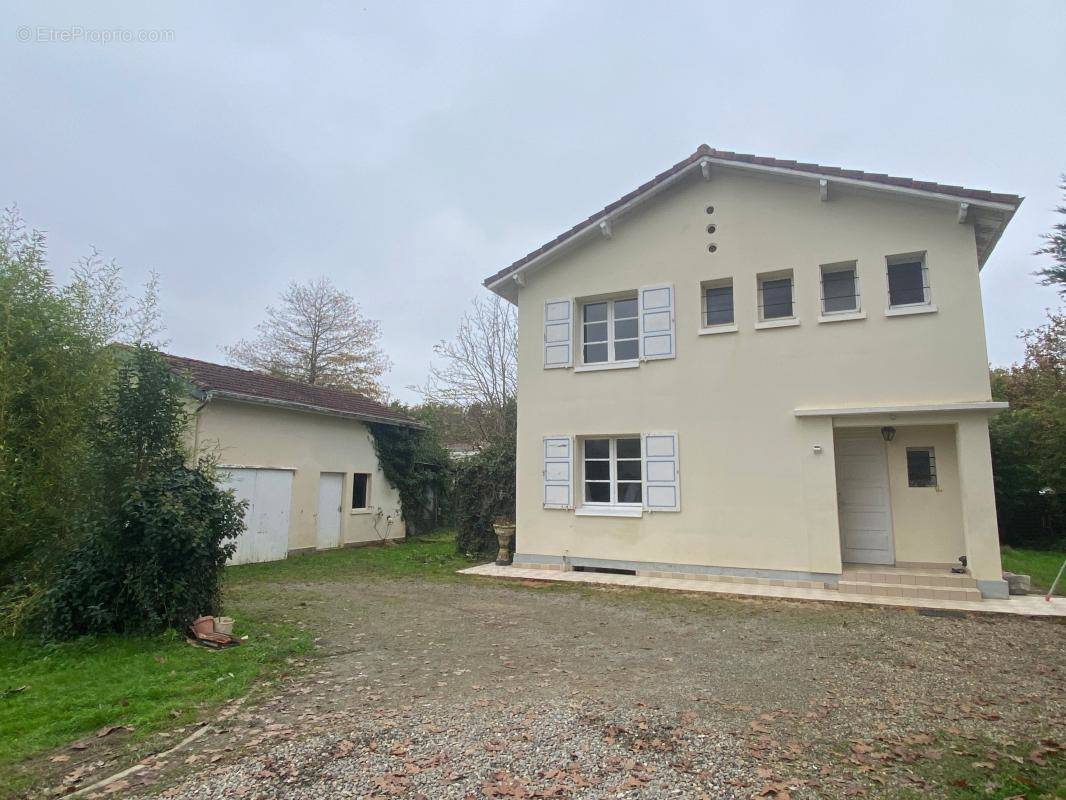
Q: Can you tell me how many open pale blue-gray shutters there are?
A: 4